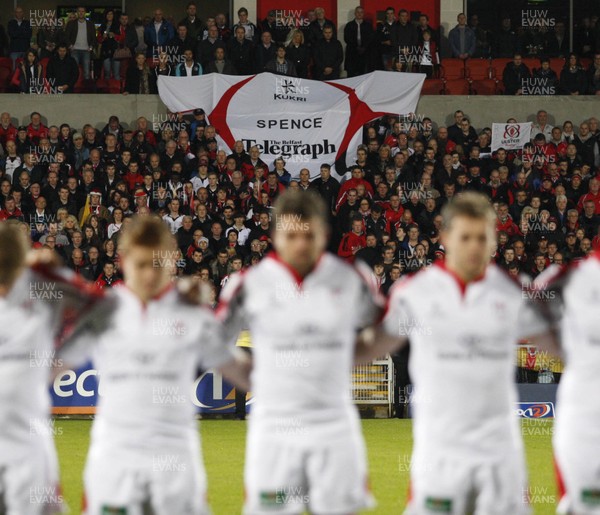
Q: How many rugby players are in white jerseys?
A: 5